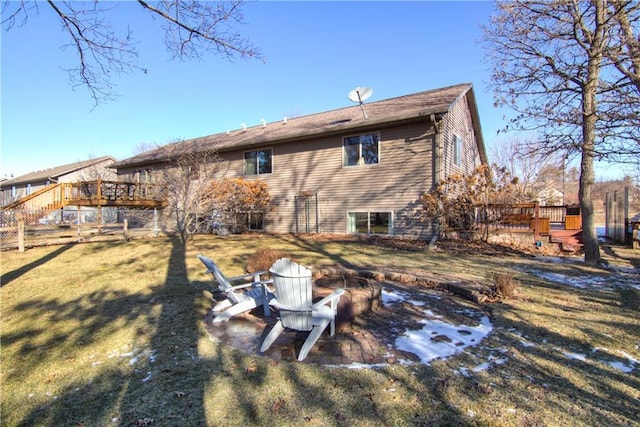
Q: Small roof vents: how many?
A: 4